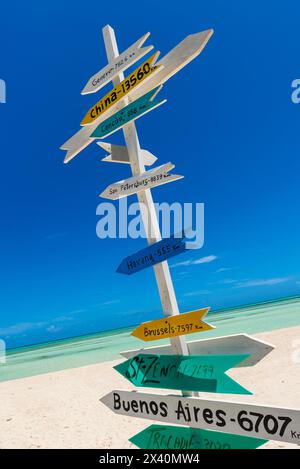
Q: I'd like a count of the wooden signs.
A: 12